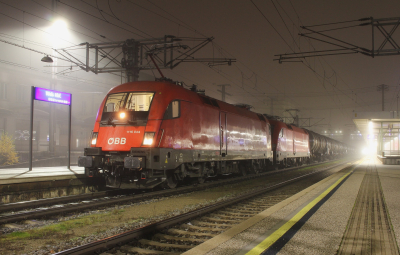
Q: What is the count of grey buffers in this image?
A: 2